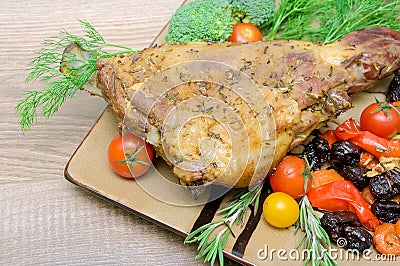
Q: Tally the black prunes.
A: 8